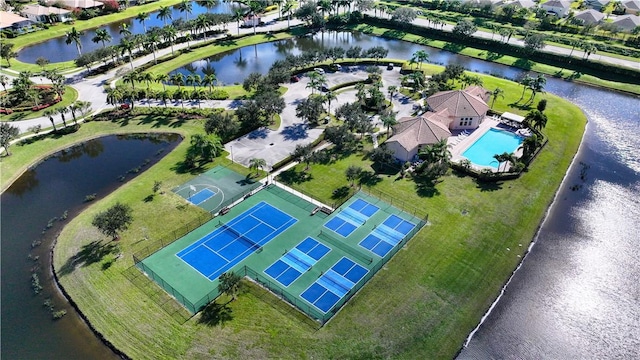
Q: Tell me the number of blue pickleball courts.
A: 4